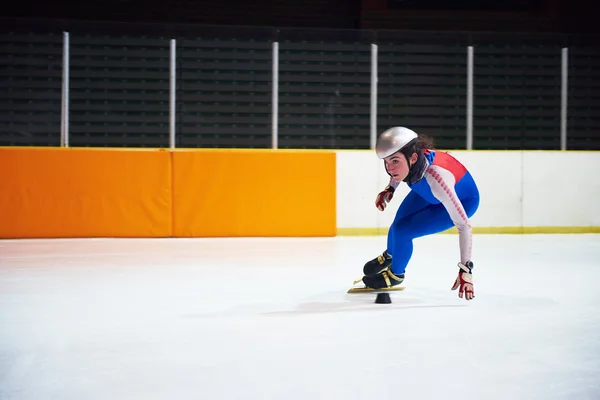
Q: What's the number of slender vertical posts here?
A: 6